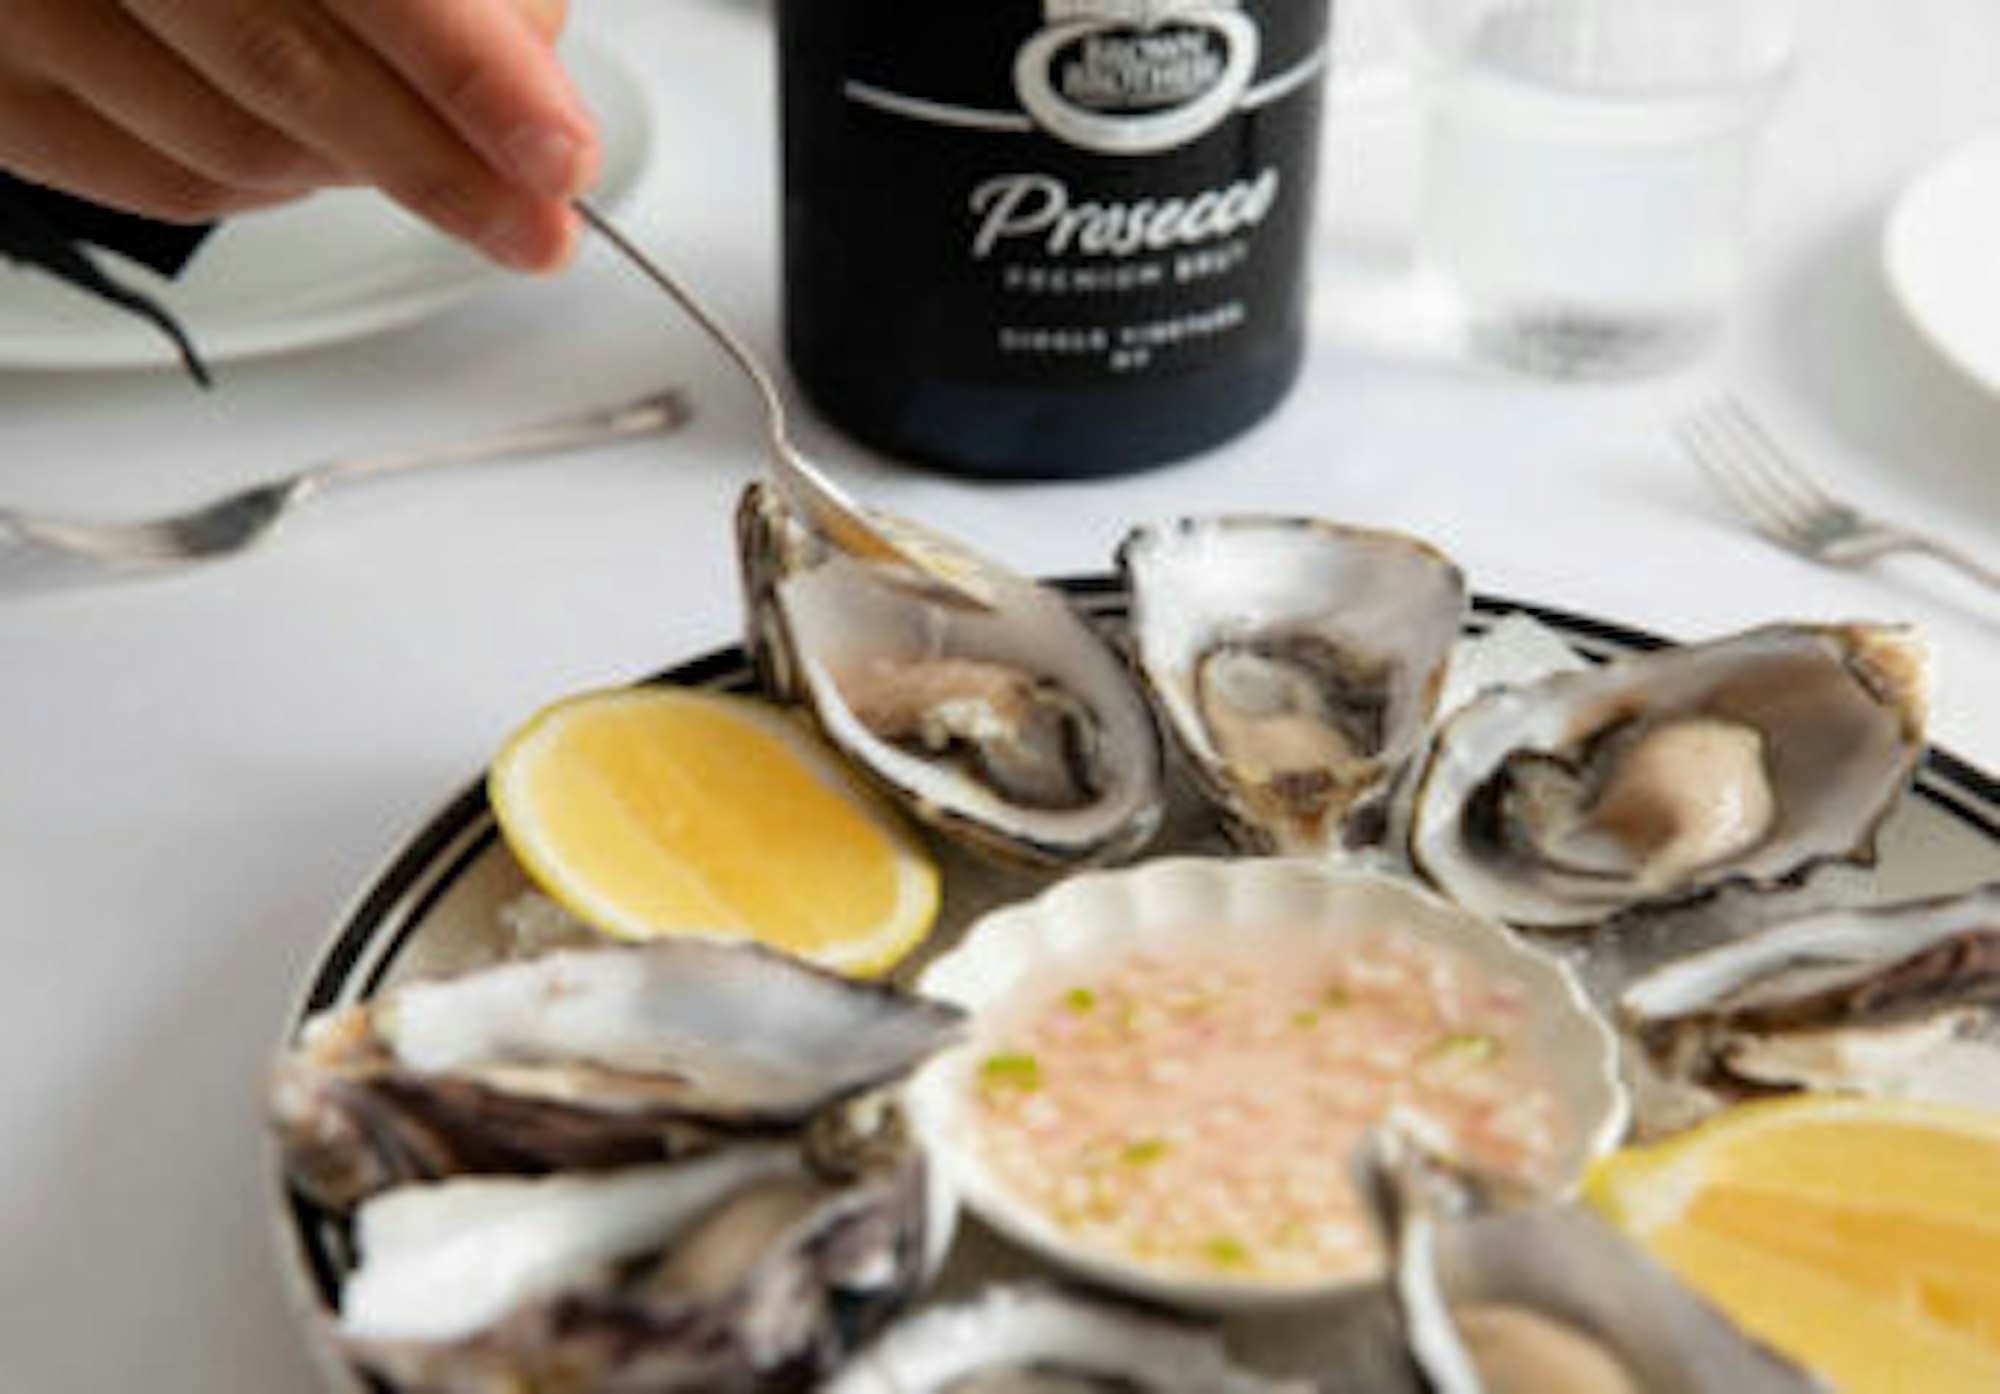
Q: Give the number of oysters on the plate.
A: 8